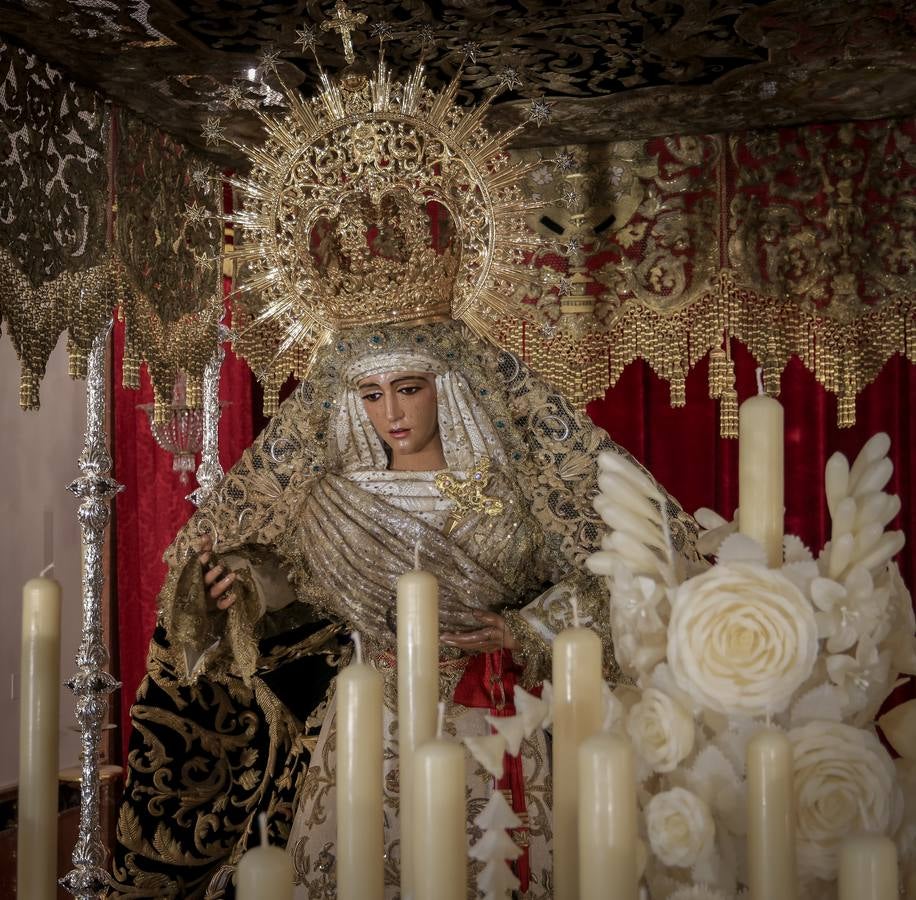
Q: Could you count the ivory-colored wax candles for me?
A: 10